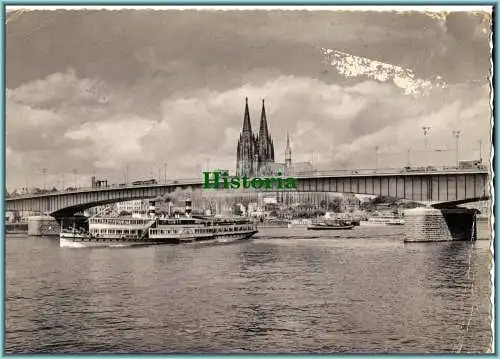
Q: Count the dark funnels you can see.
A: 2